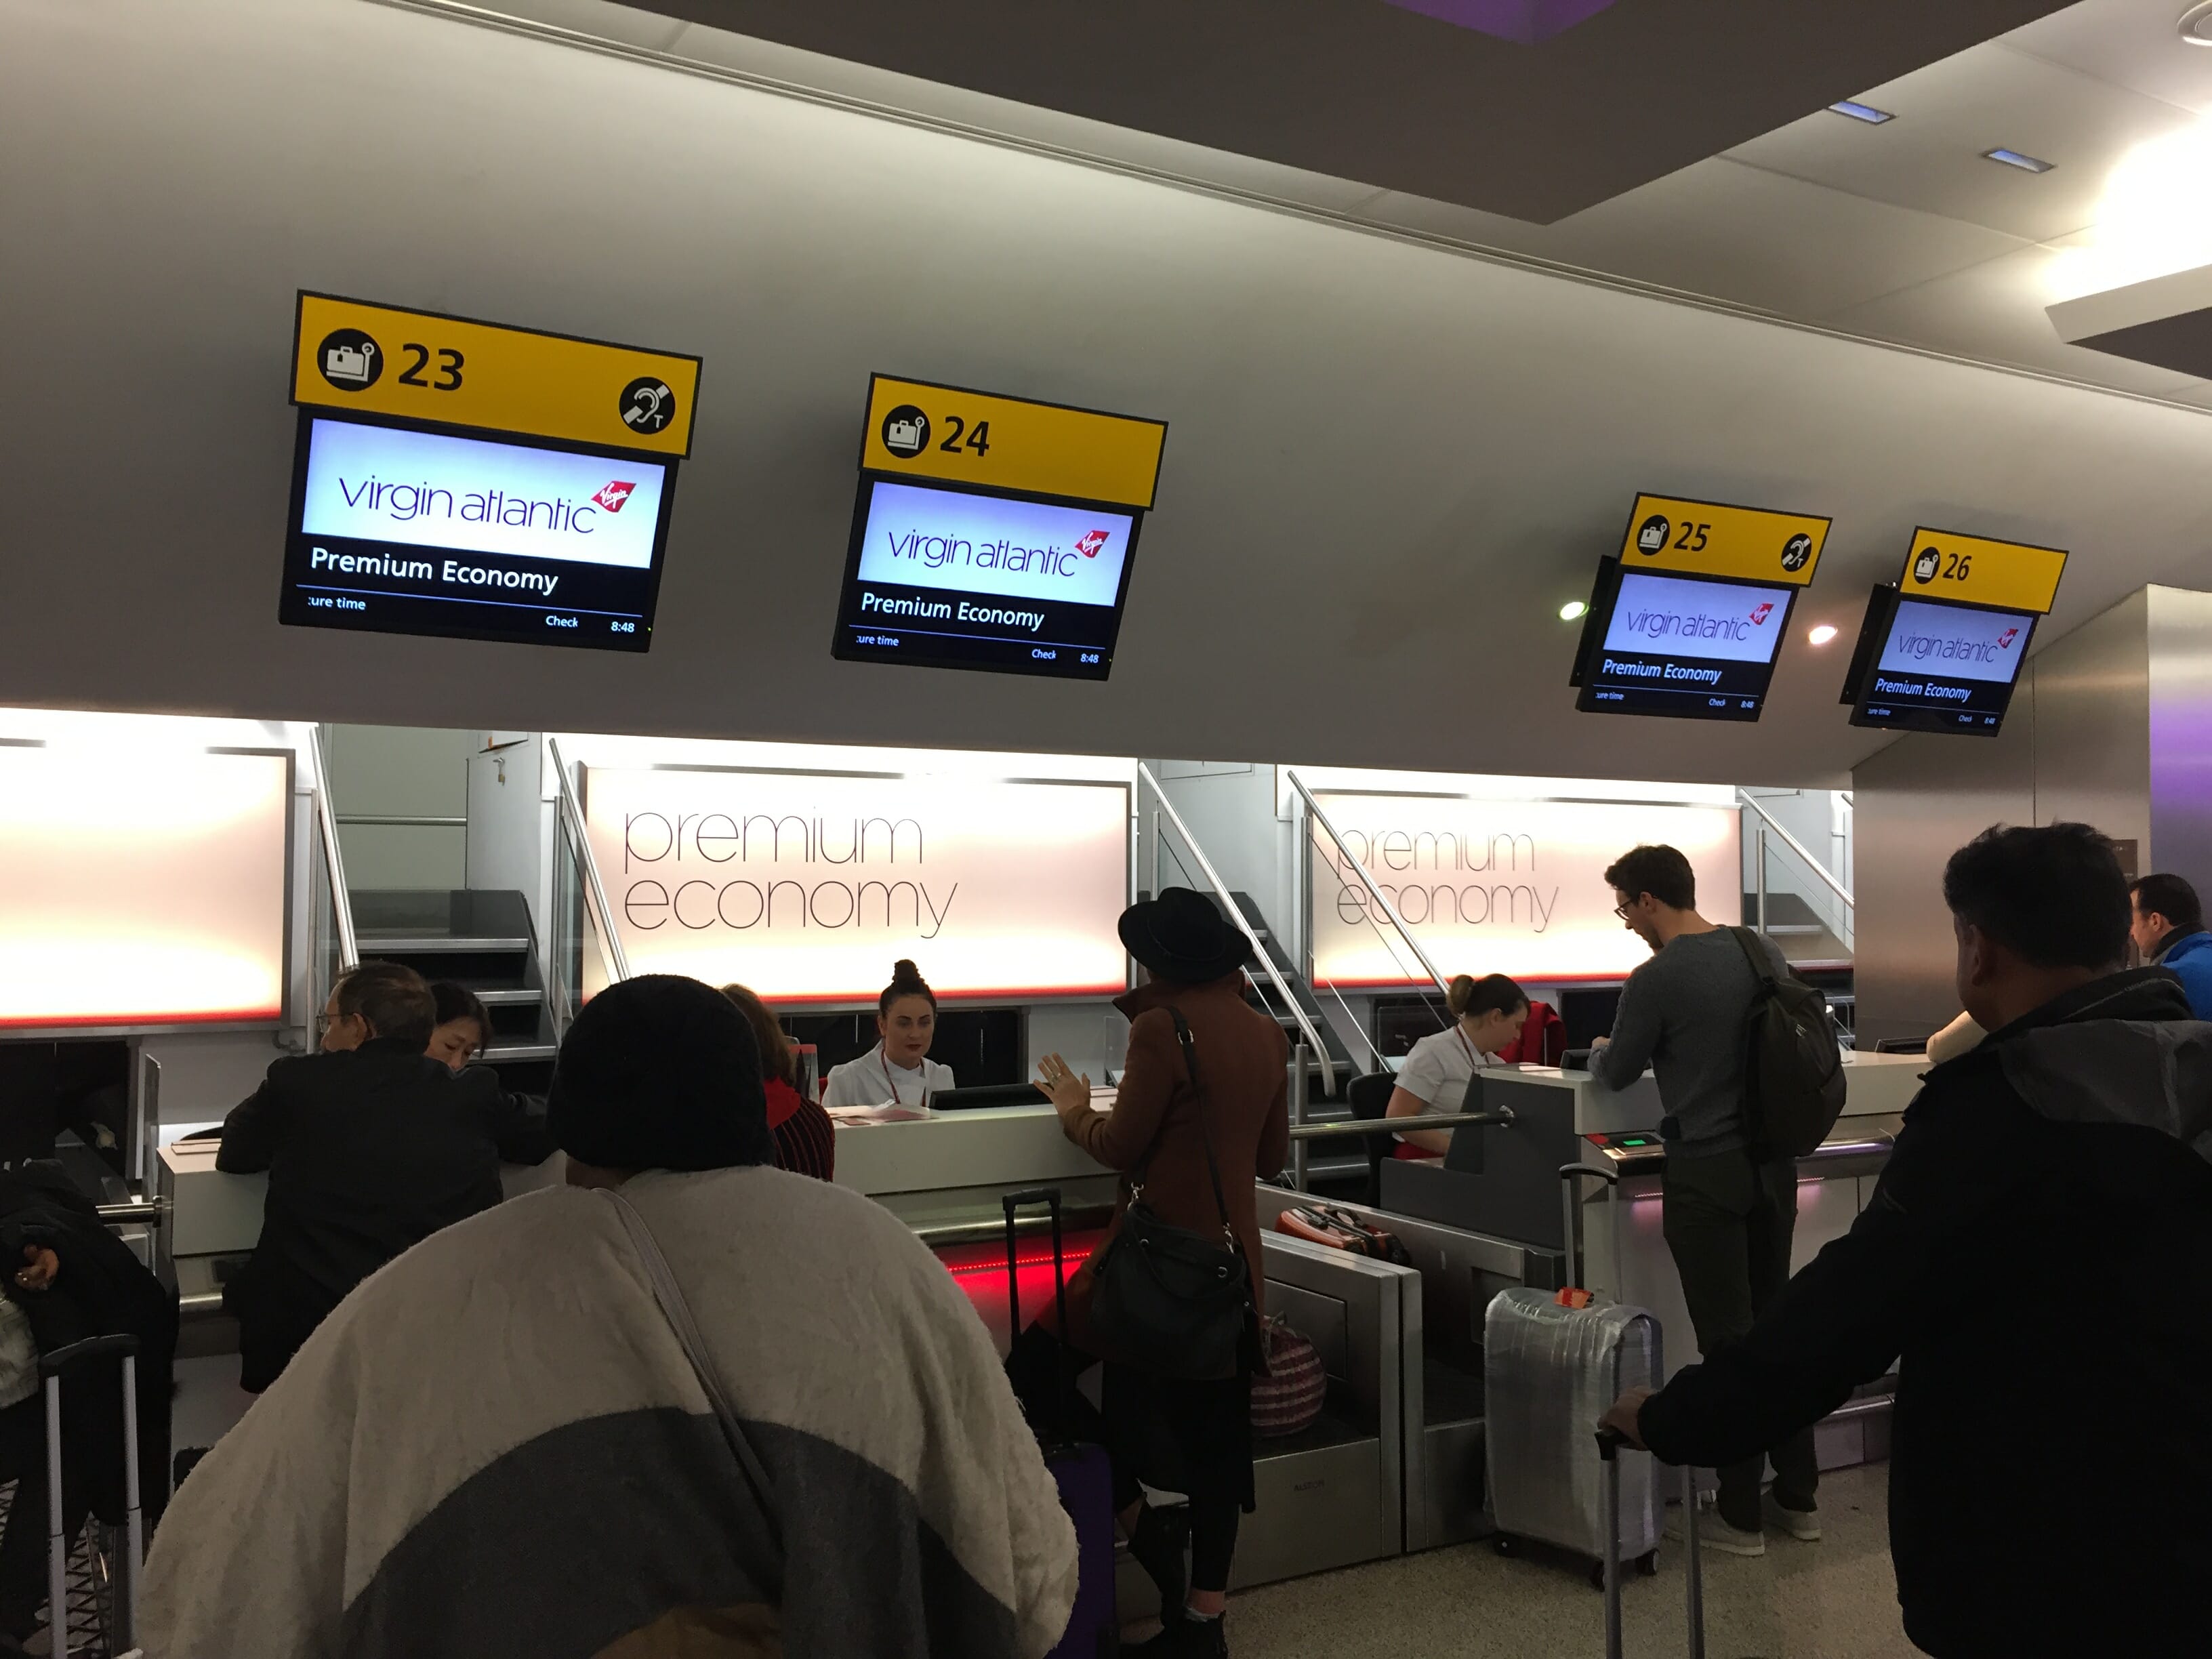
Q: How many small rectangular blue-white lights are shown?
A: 2